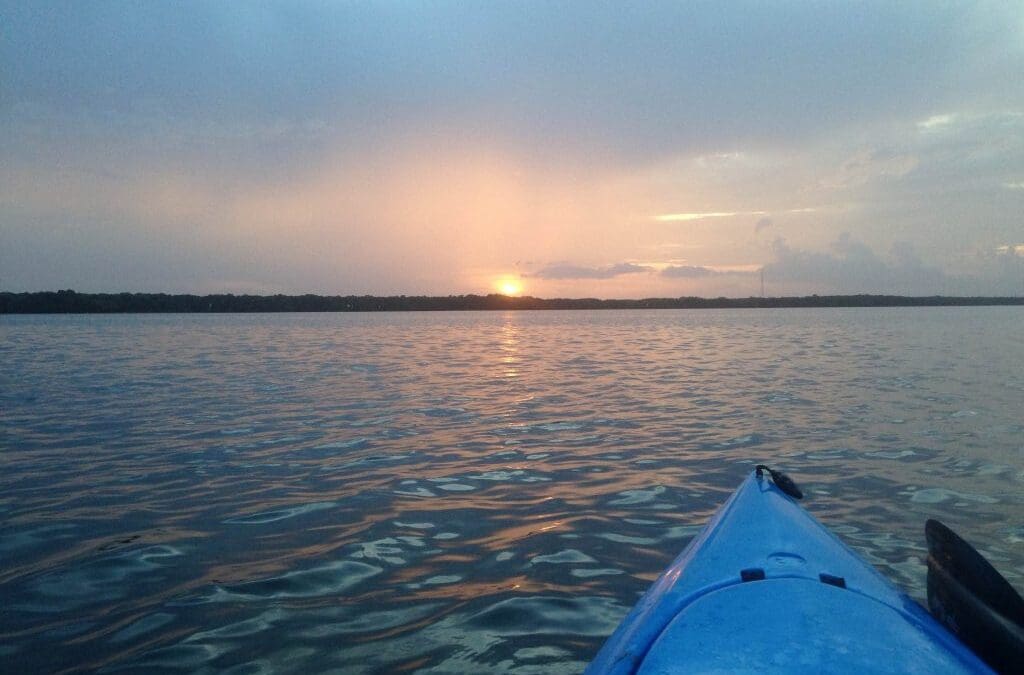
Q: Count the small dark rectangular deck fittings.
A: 2